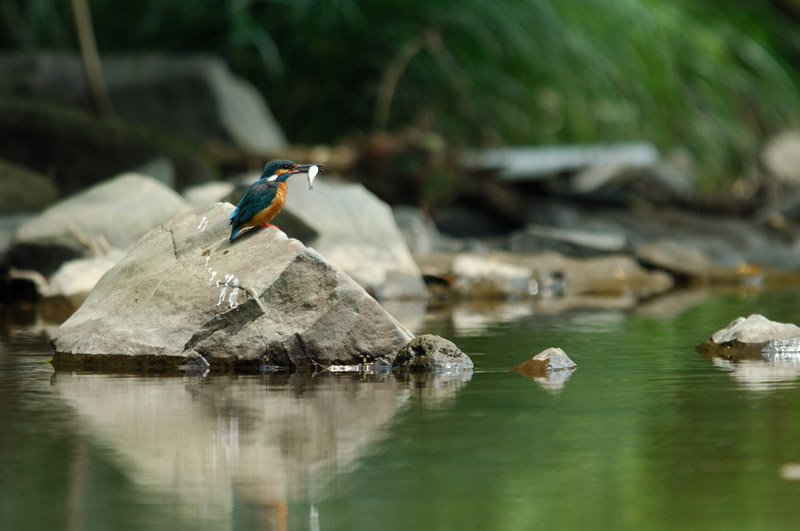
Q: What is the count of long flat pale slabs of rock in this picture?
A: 1